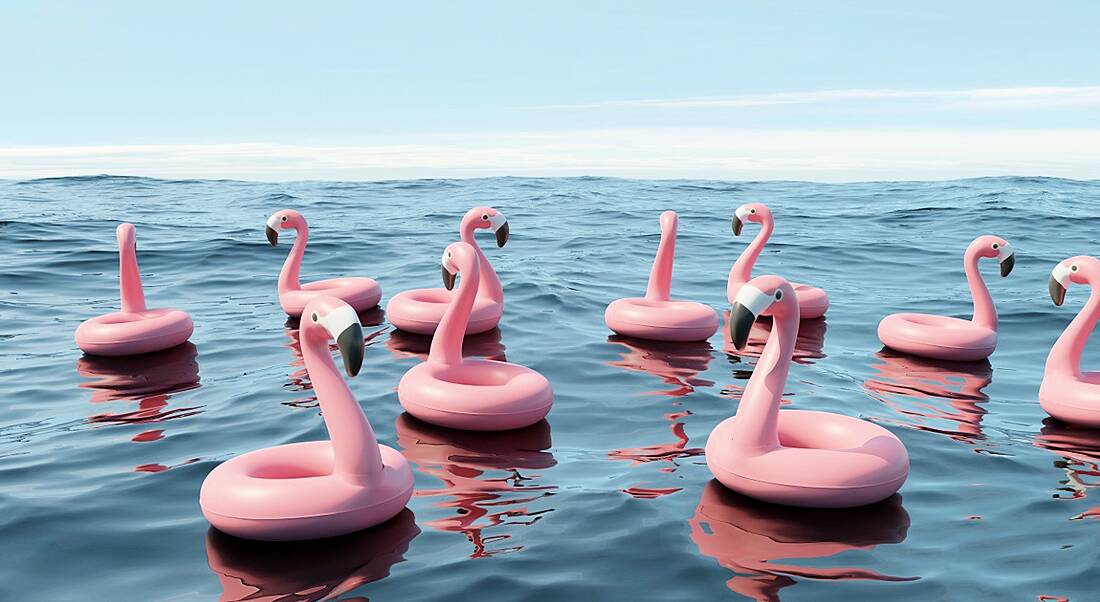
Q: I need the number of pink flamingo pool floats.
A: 10